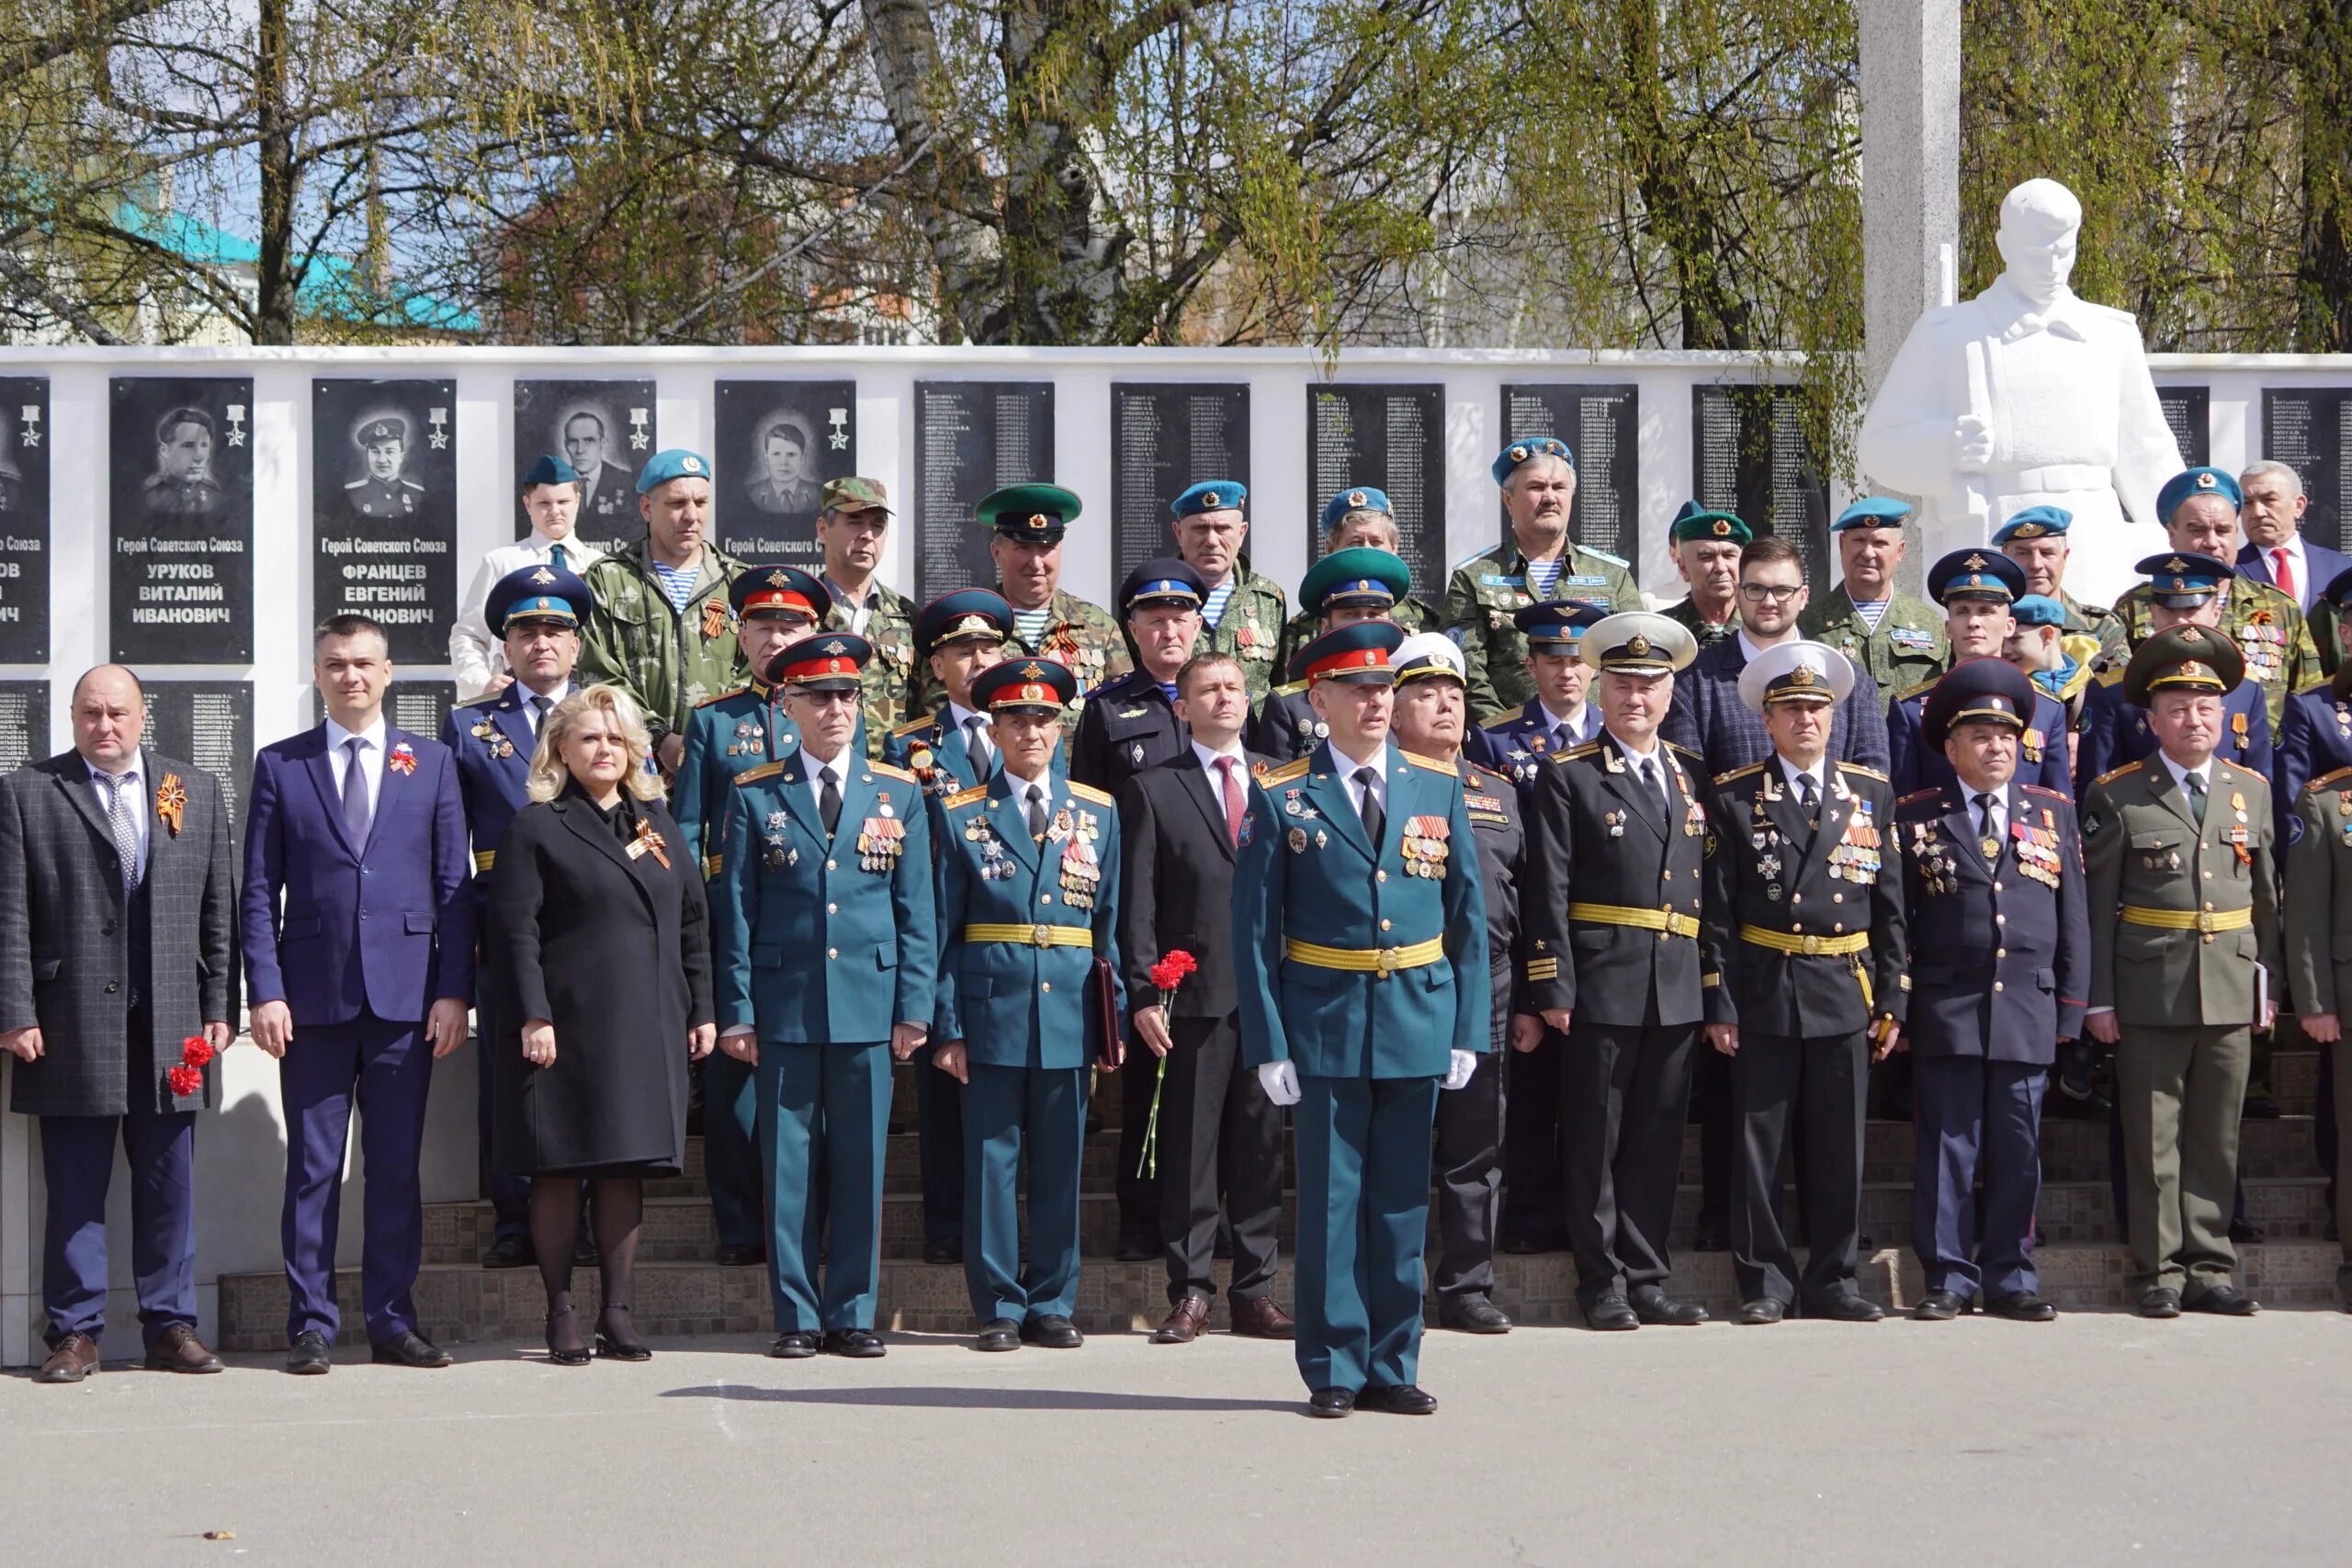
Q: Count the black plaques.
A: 15